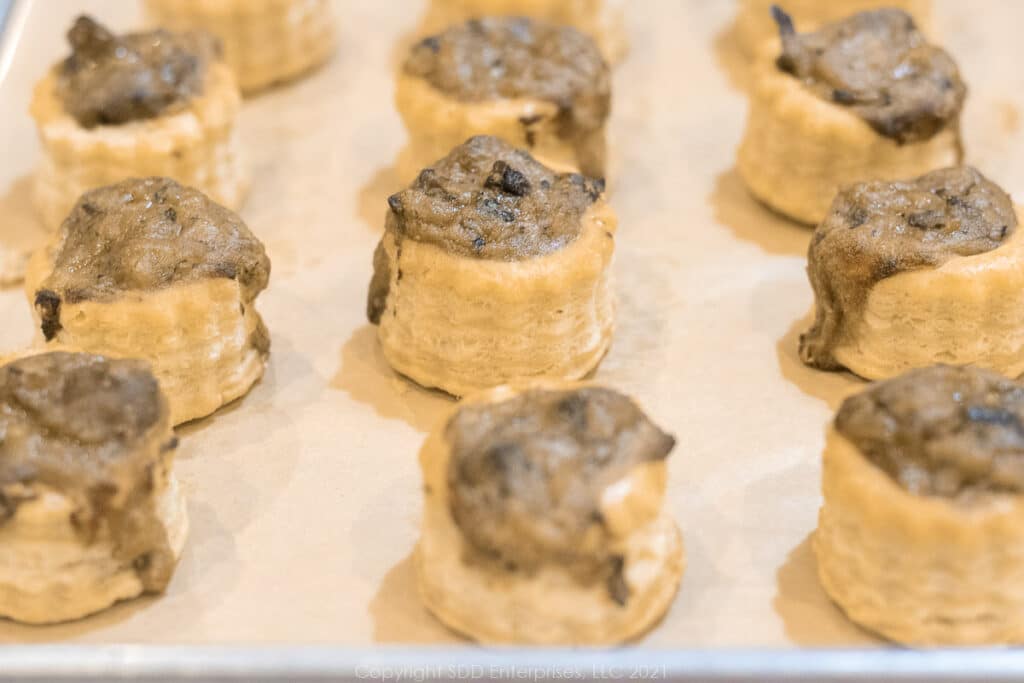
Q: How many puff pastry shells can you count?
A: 12